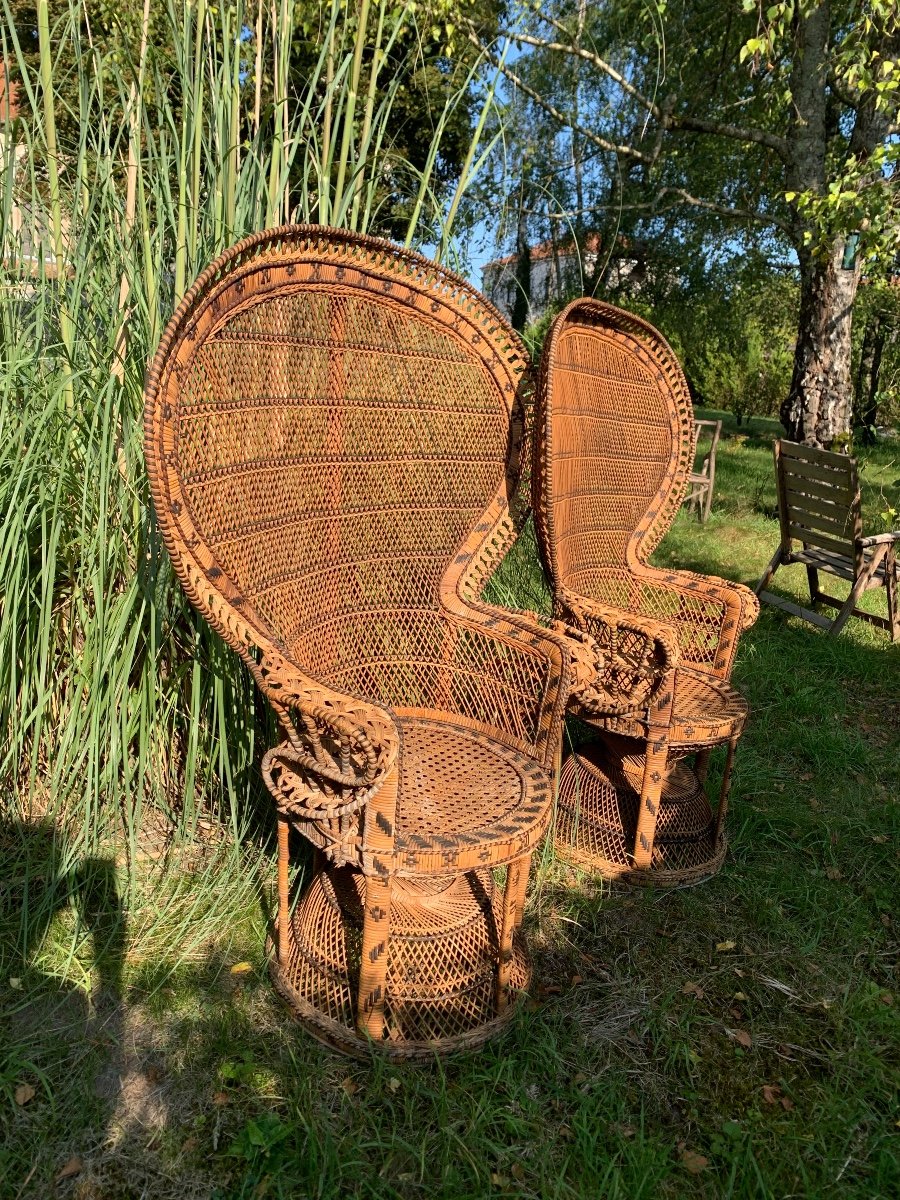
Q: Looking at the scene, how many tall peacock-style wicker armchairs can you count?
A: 2